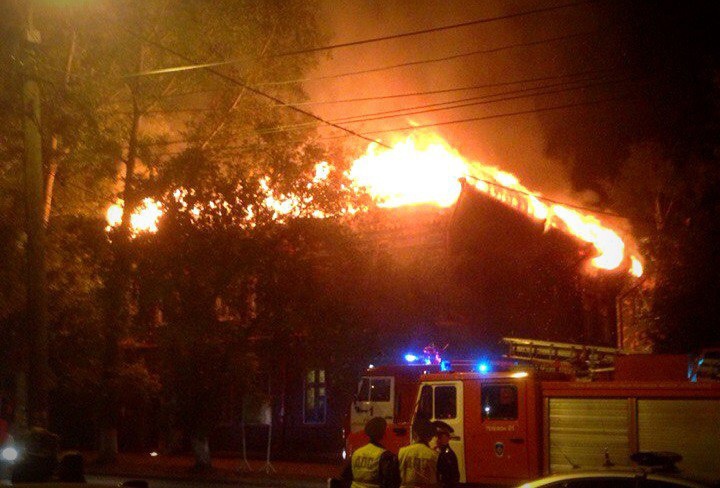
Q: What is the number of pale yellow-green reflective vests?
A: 2